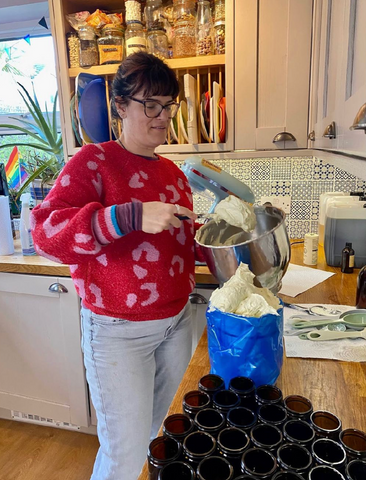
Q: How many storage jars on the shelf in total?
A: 12